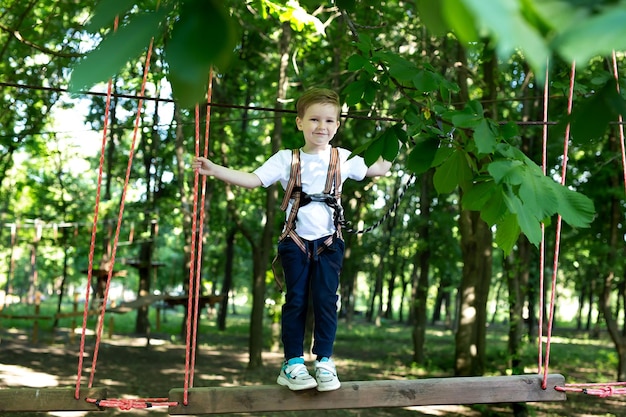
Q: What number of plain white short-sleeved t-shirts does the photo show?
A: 1